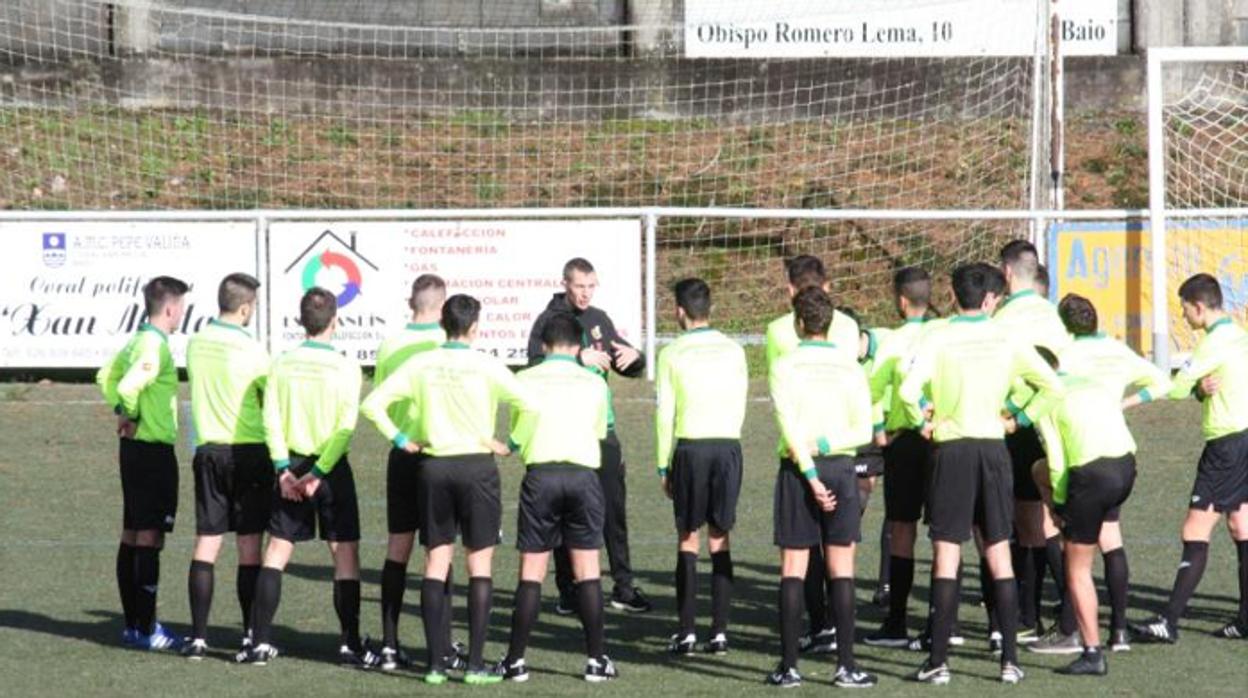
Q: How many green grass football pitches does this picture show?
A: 1